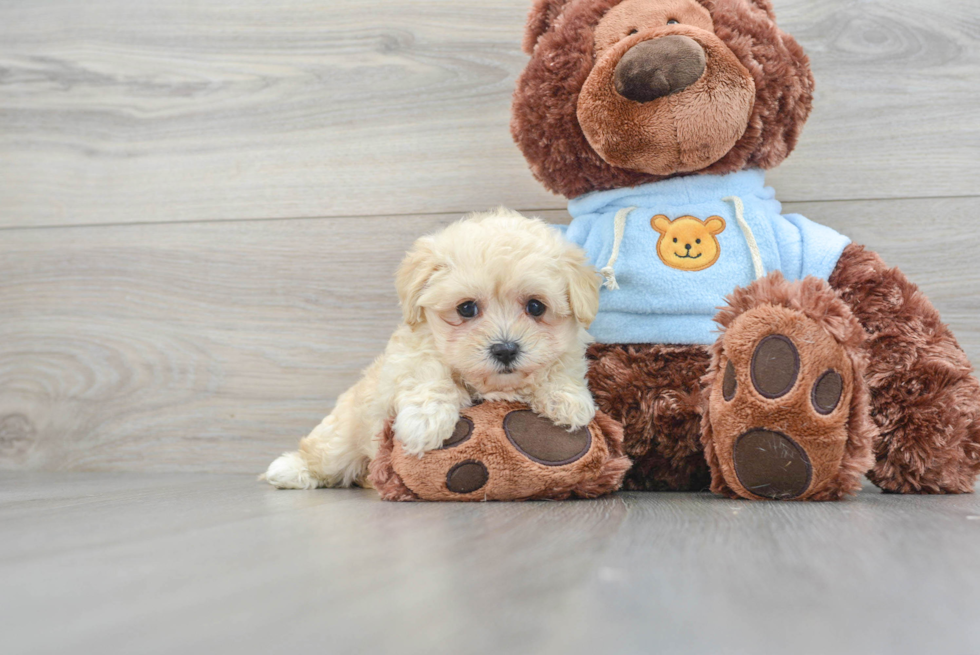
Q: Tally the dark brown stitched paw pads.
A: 7